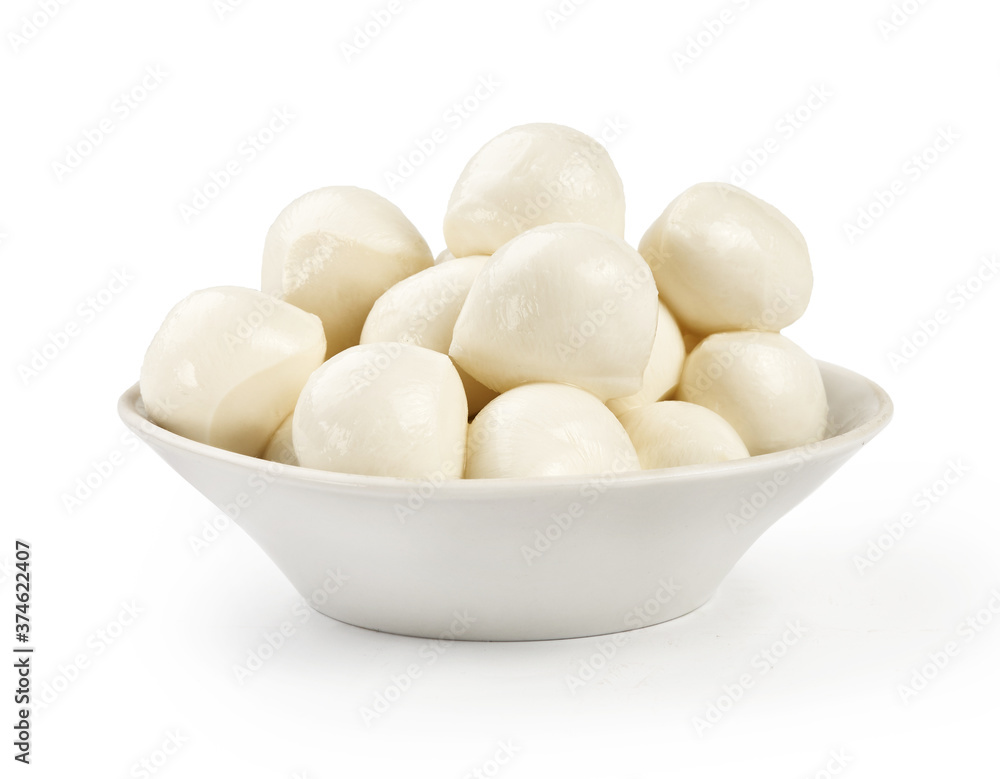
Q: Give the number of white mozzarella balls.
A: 13